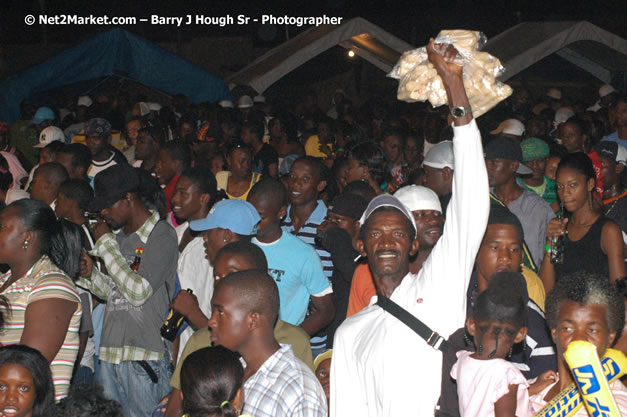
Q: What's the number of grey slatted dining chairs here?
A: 0